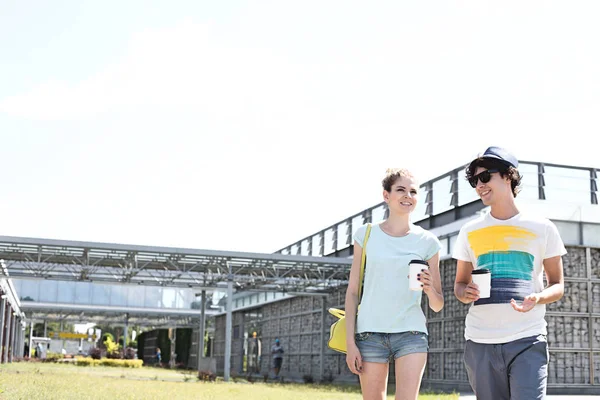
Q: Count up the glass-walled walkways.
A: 1